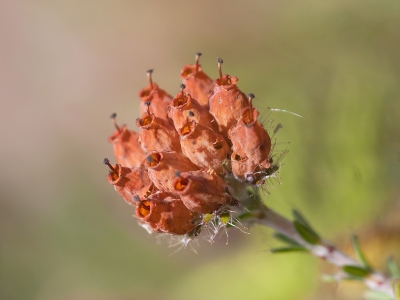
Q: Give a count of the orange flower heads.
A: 12